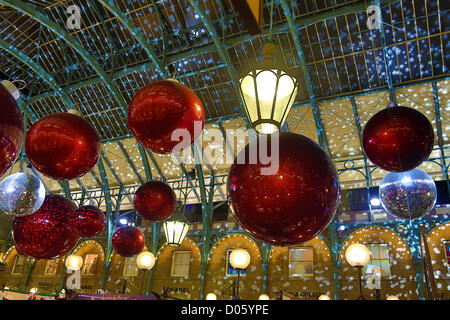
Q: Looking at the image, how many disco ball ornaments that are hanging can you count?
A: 2